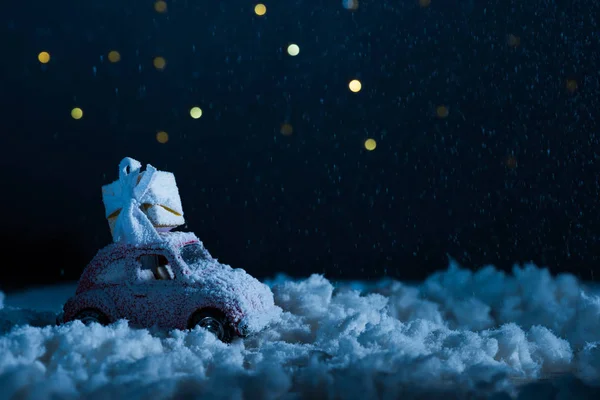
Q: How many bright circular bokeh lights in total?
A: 7